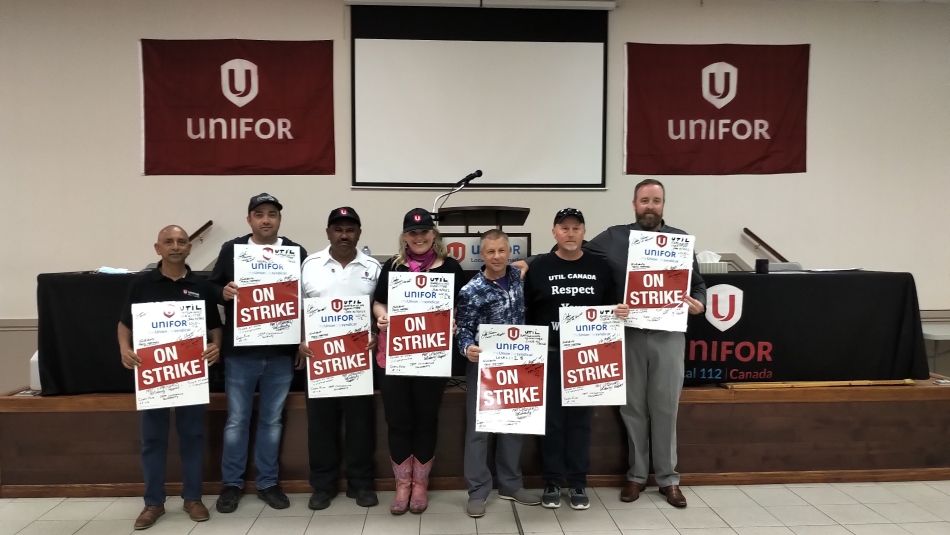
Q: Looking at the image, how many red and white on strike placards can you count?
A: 7